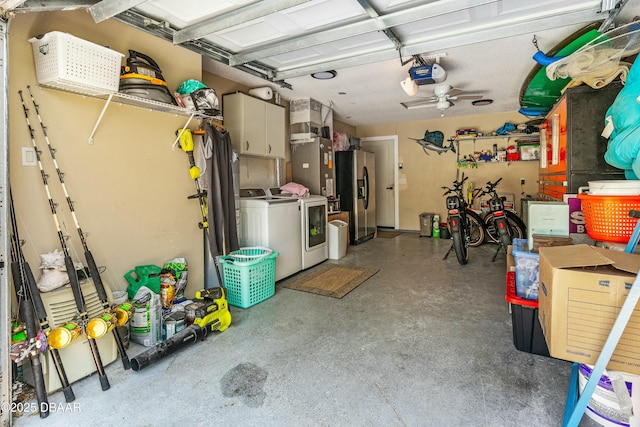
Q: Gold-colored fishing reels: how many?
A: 3